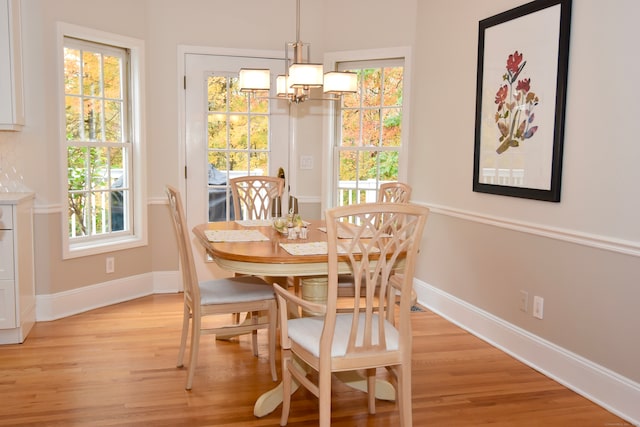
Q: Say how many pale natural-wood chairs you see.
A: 4